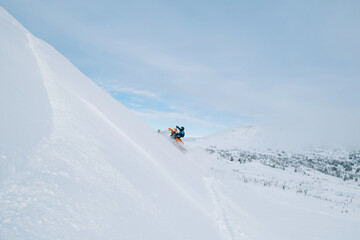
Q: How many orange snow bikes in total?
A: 1